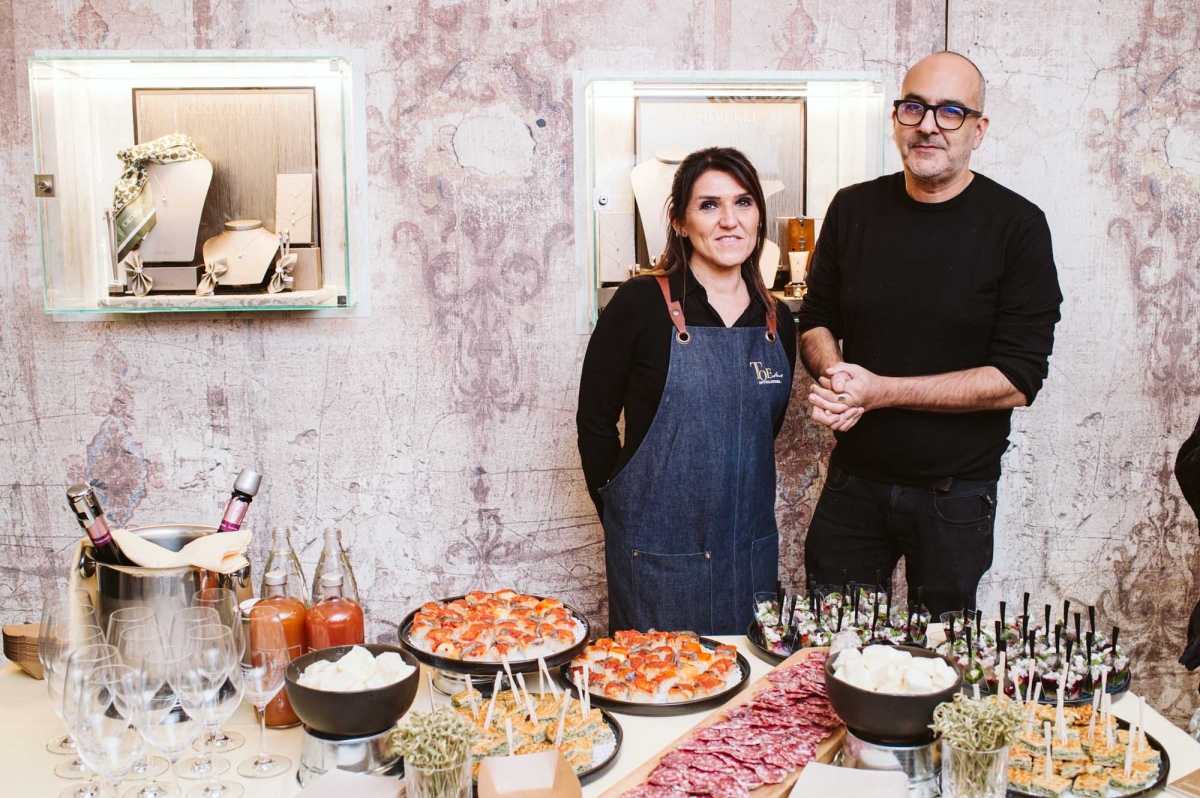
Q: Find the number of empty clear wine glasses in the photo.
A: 12